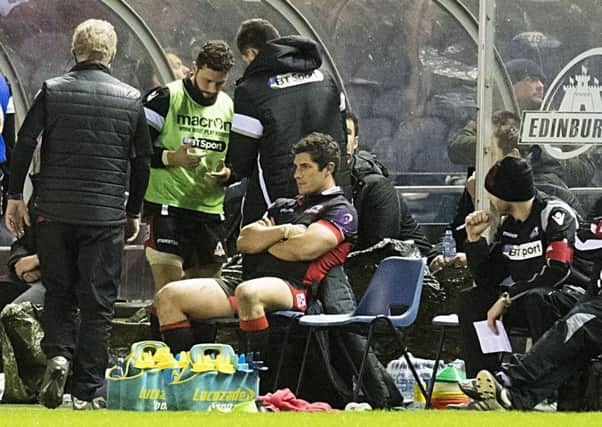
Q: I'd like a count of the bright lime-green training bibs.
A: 1